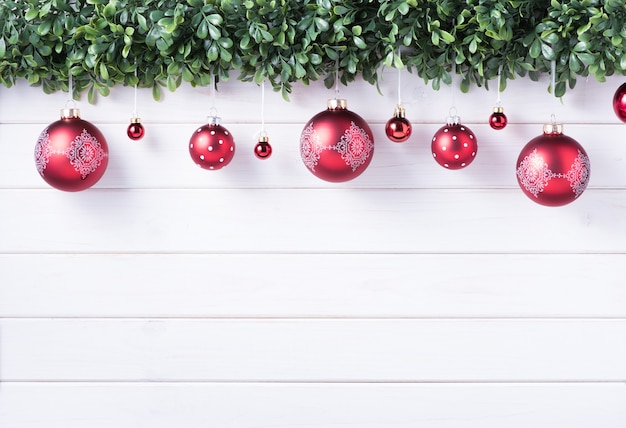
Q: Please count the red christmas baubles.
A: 10